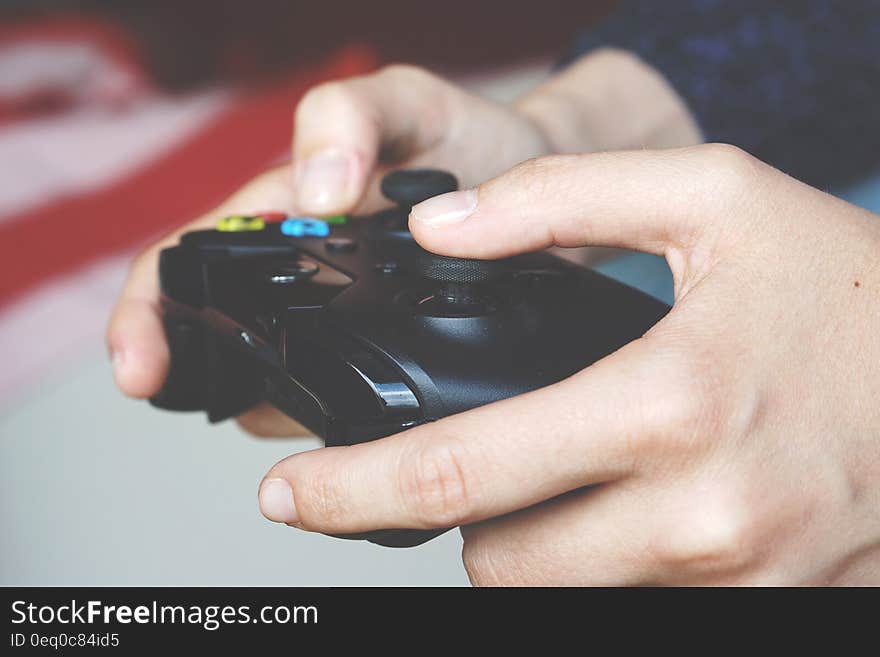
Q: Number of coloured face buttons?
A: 4